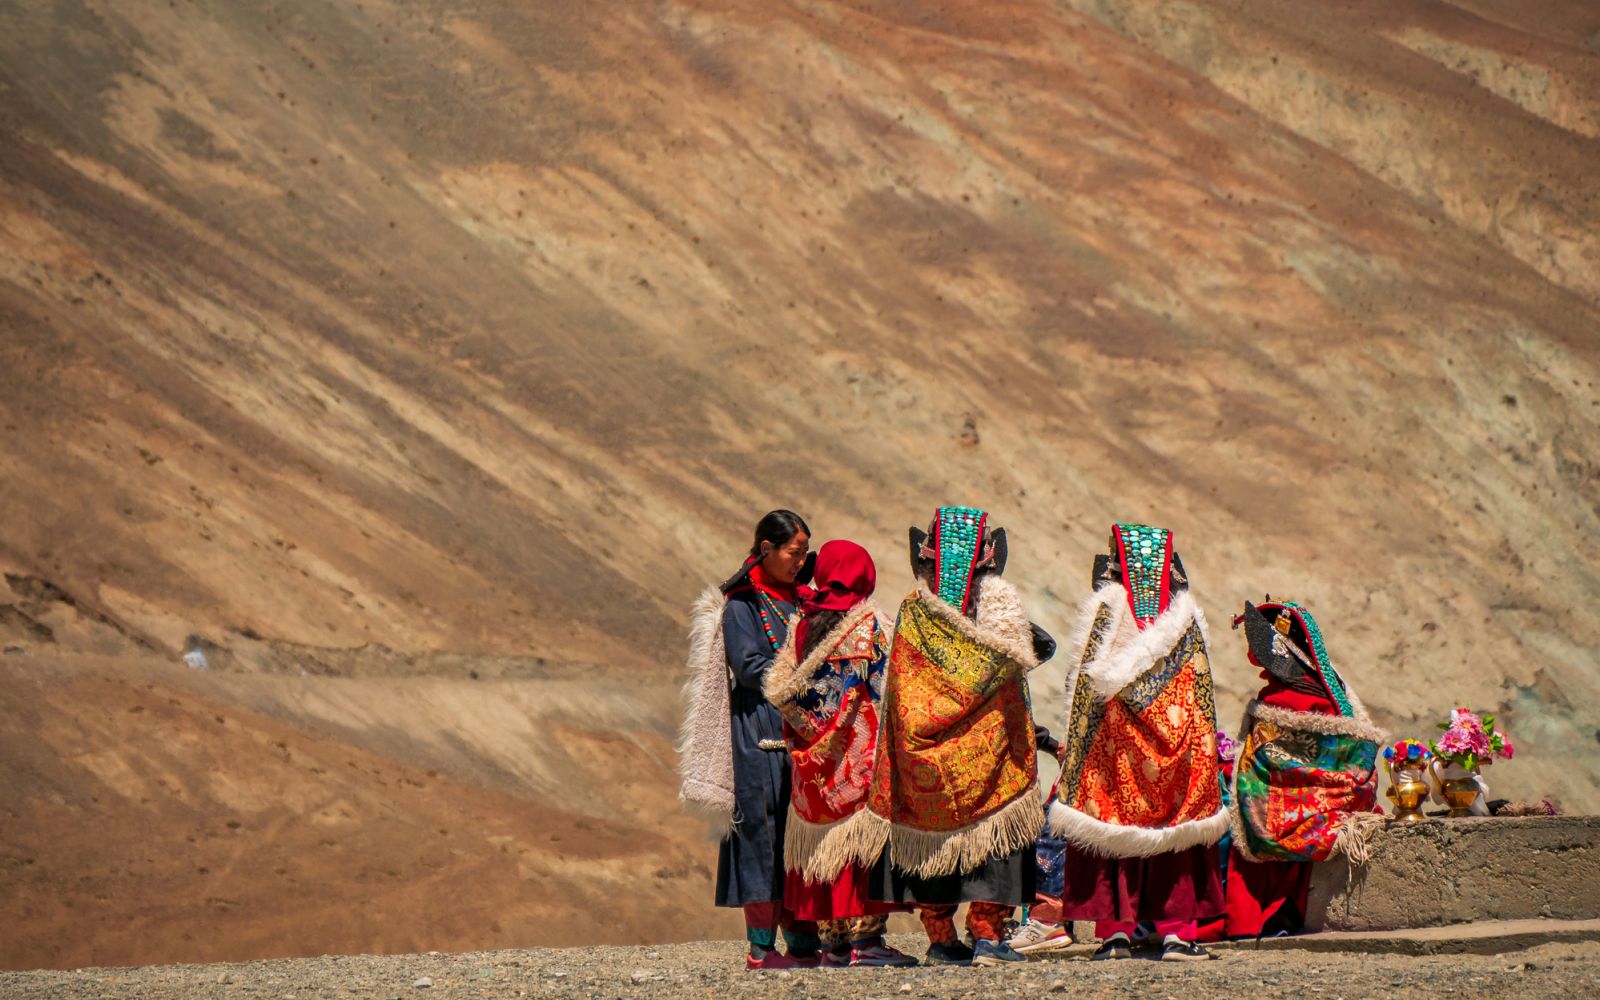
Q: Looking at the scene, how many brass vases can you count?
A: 2